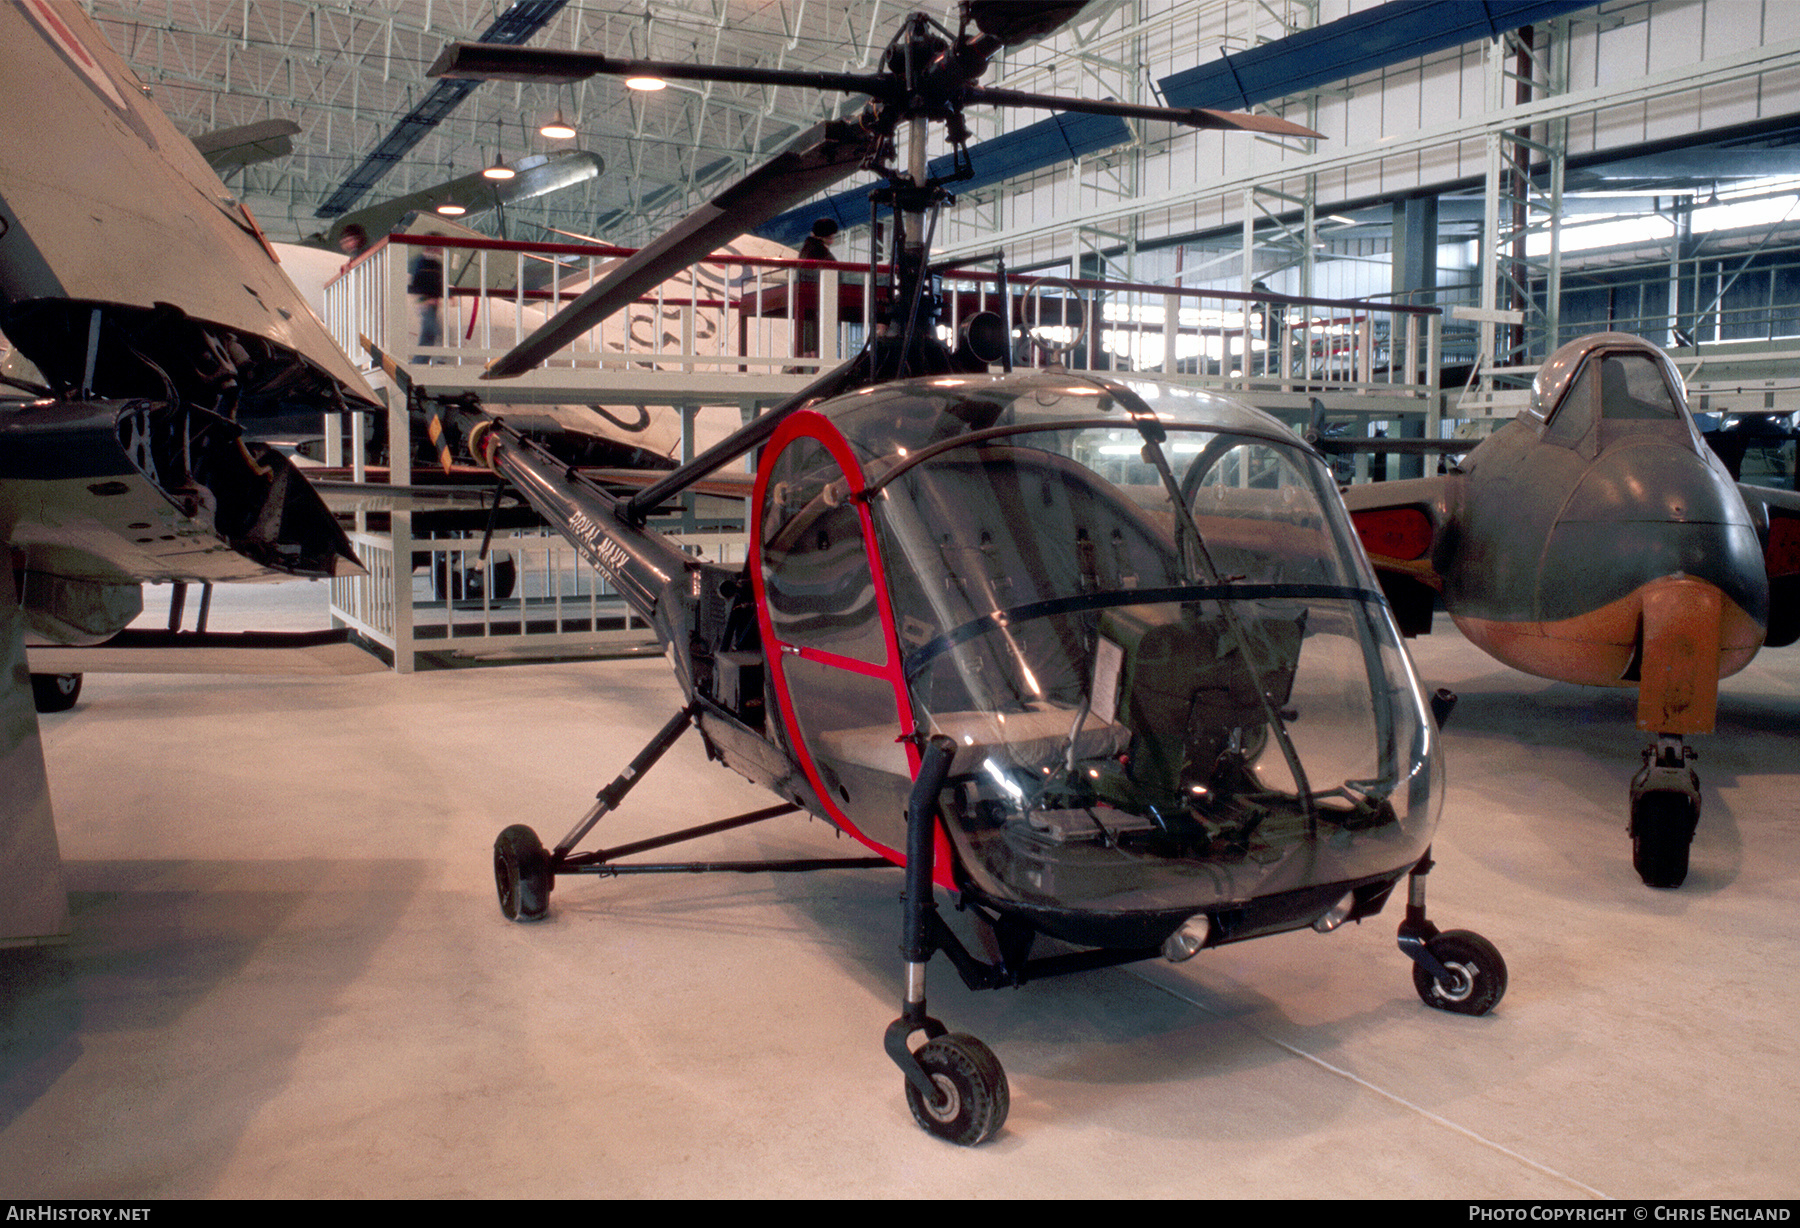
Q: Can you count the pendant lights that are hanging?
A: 4